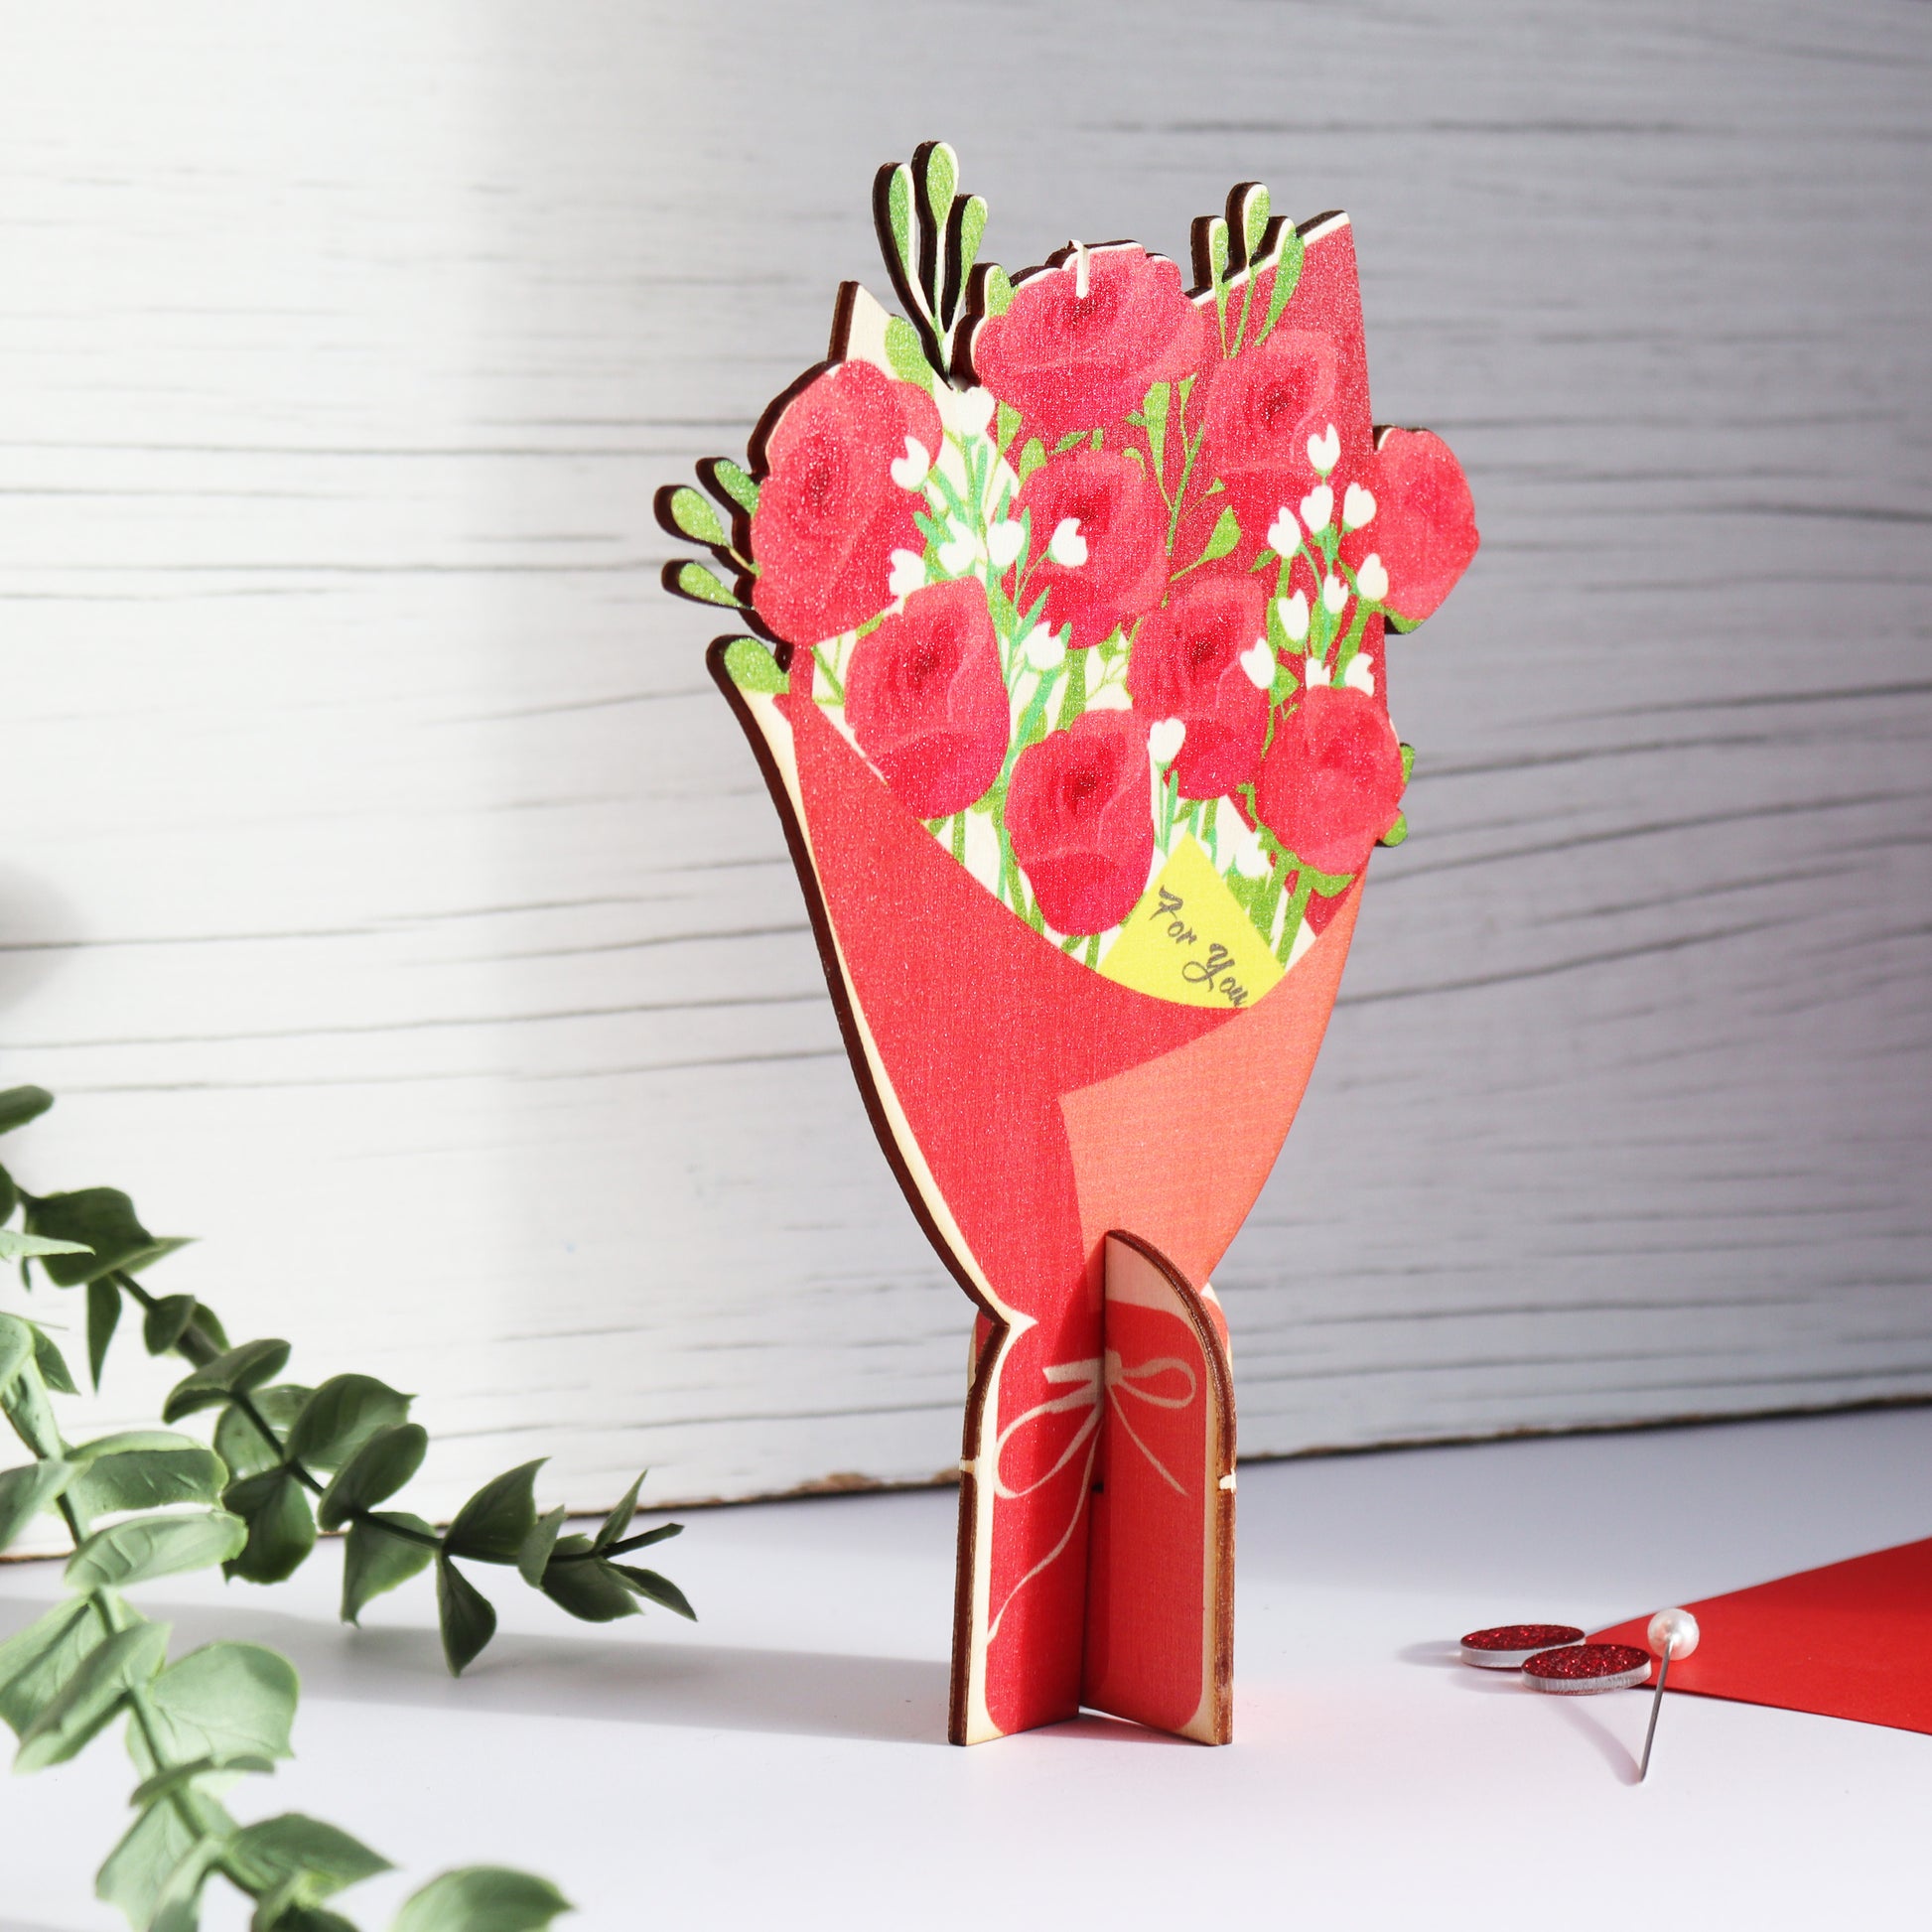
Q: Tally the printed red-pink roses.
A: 9